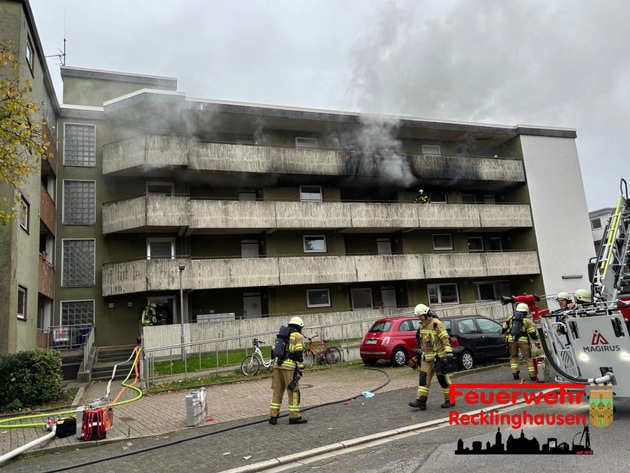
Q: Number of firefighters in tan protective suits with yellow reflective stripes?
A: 3